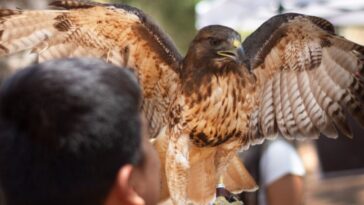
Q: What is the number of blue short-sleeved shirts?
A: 0